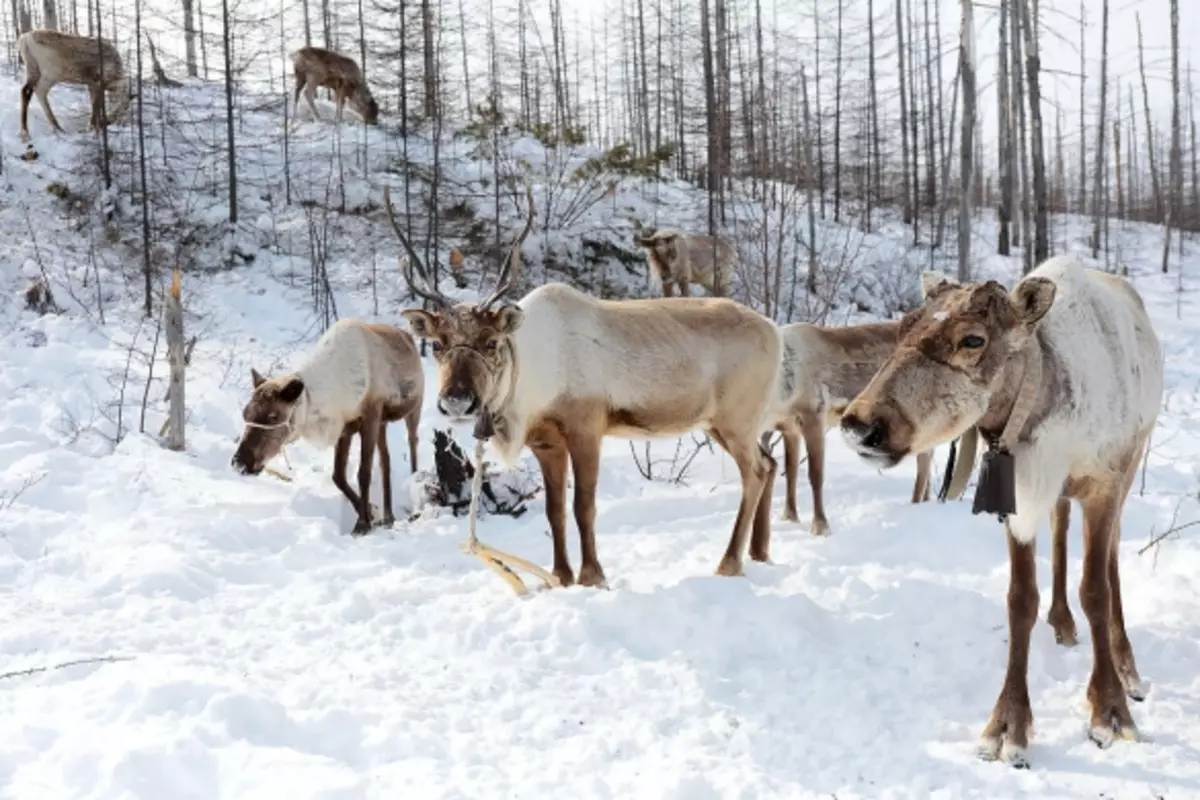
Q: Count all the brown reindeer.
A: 7